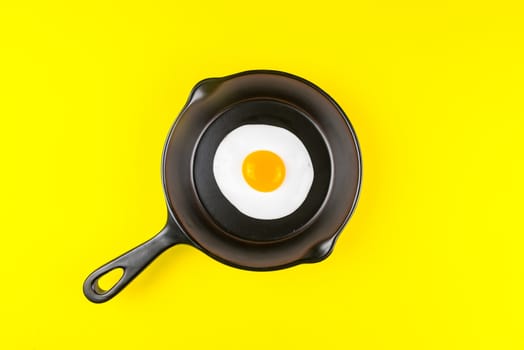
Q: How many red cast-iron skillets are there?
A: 0